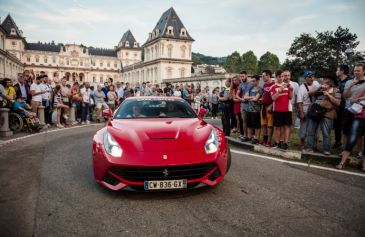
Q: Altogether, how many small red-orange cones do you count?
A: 0